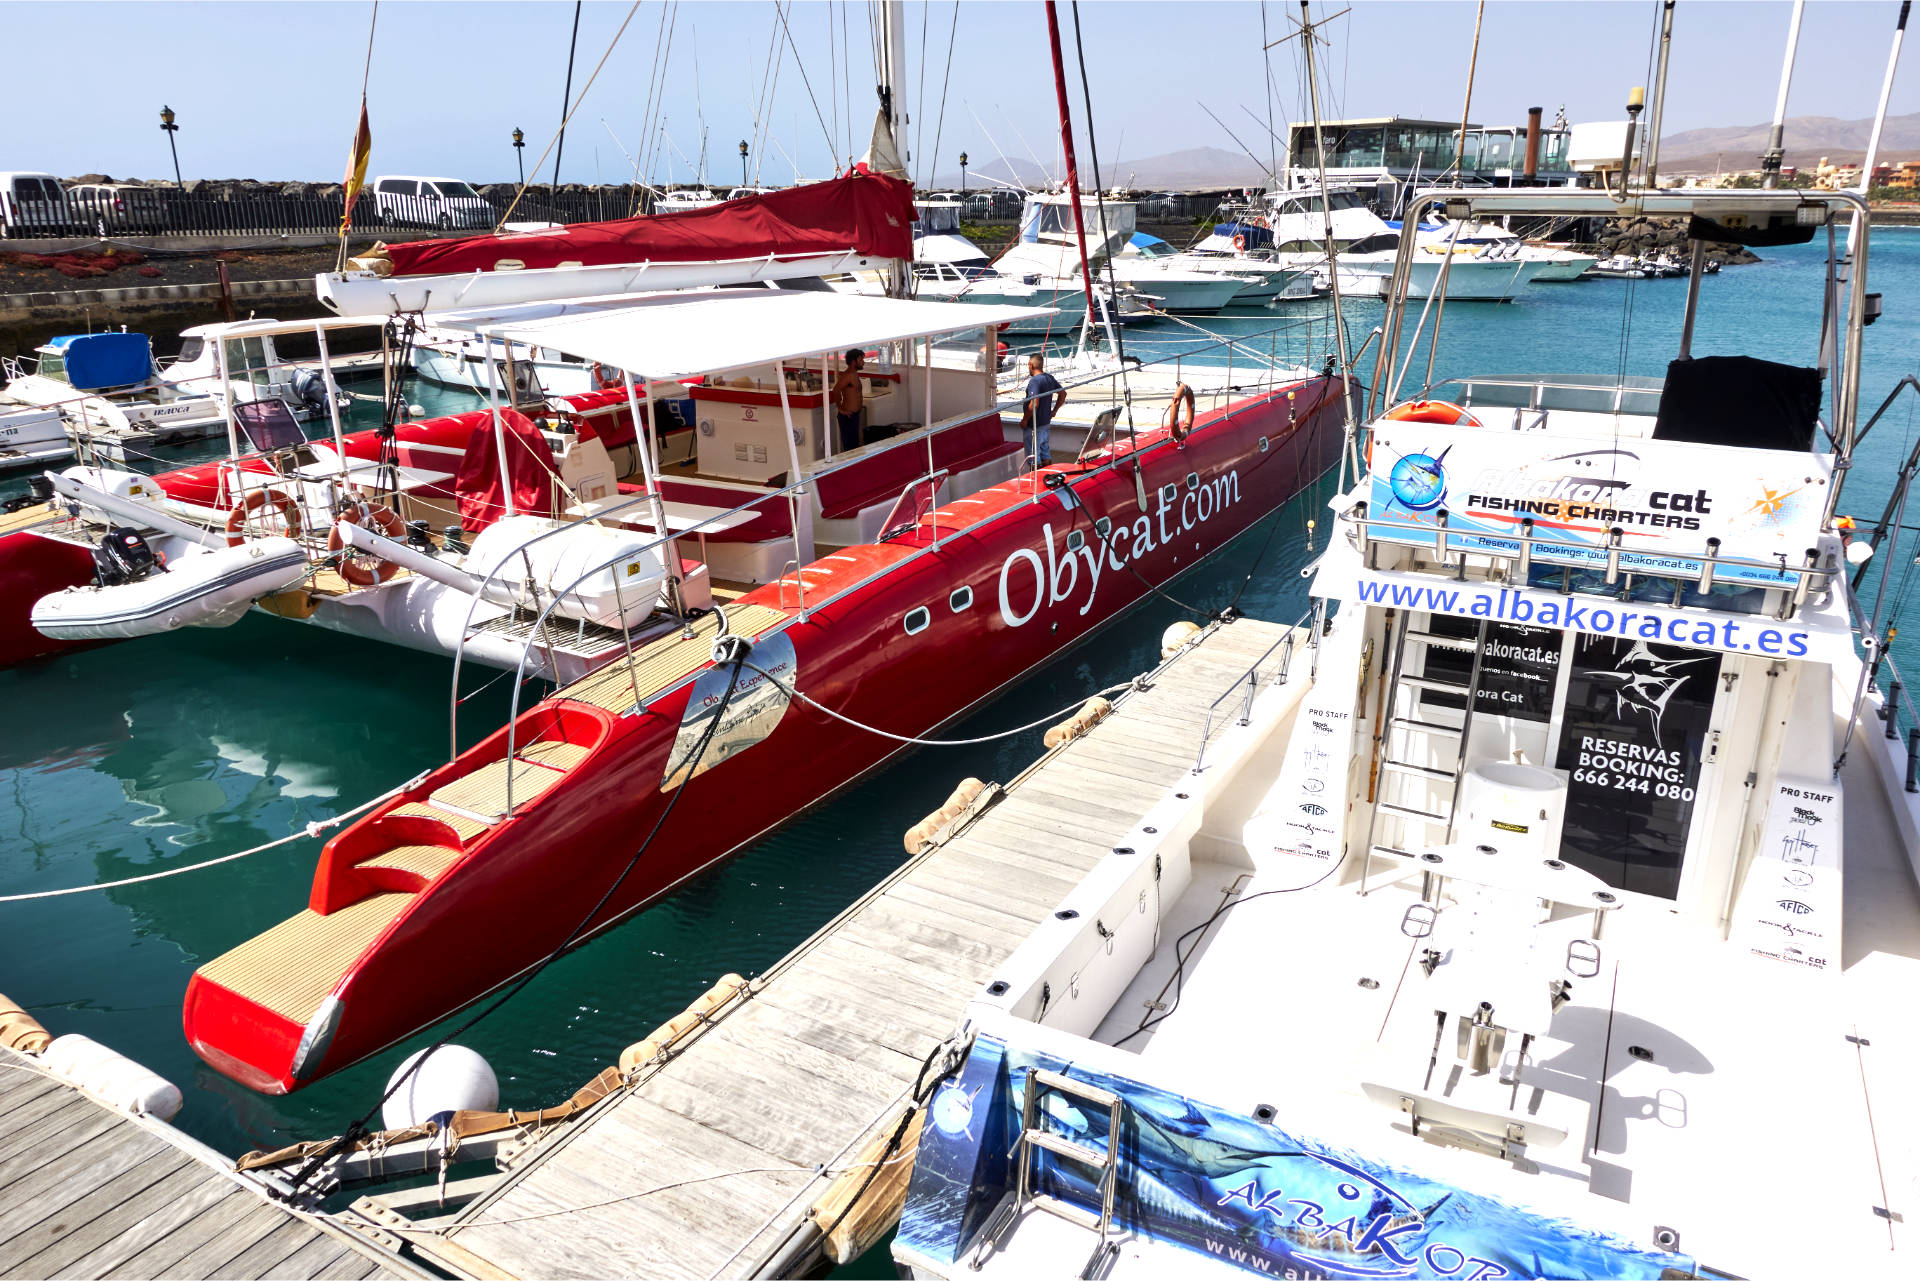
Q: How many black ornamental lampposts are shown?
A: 4